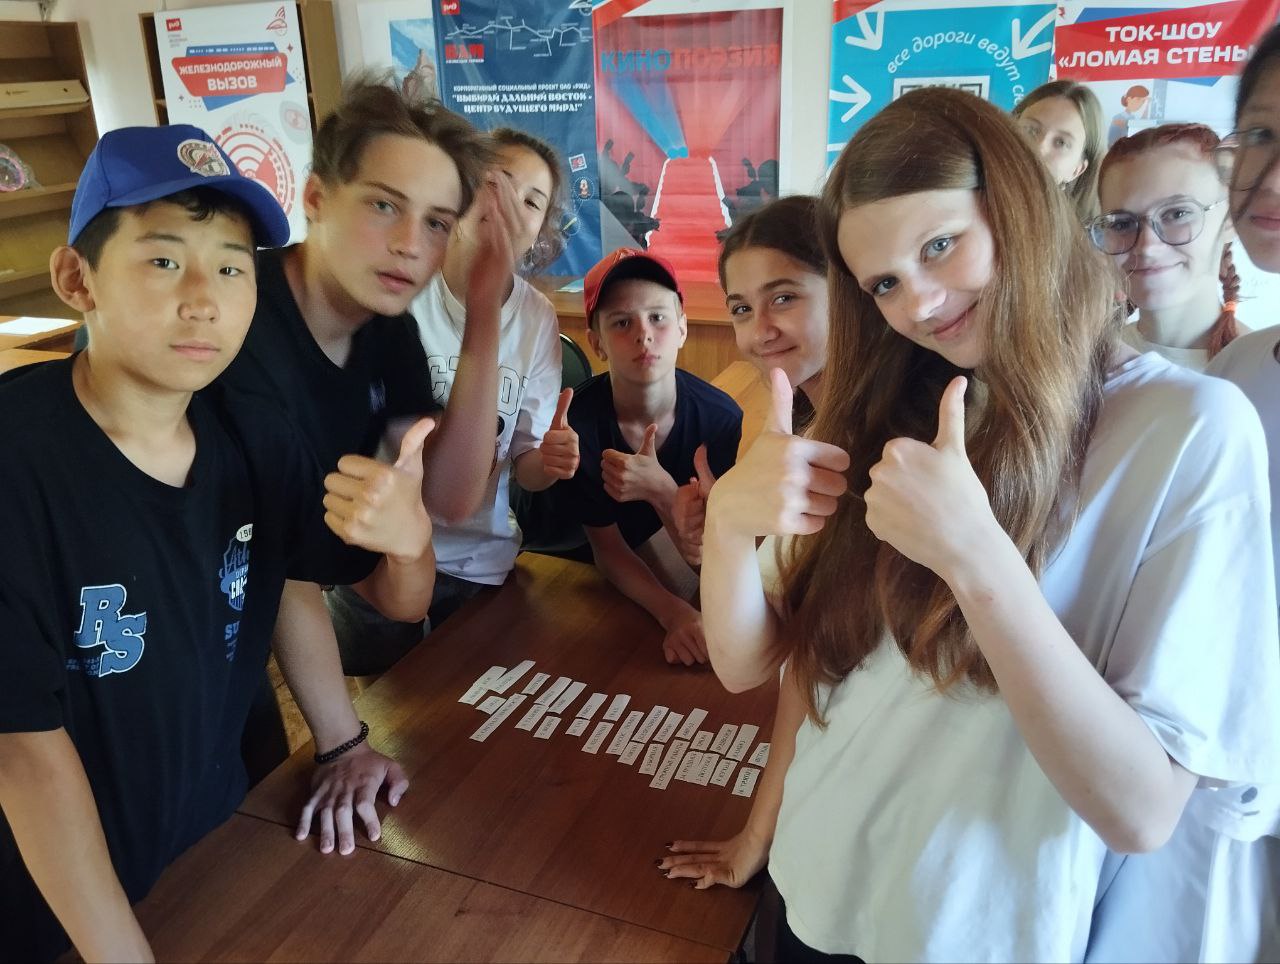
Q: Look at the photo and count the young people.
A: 9